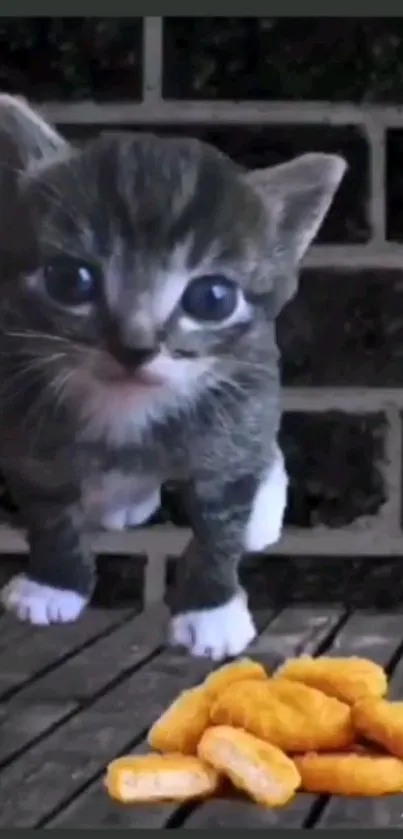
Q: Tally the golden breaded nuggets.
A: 8